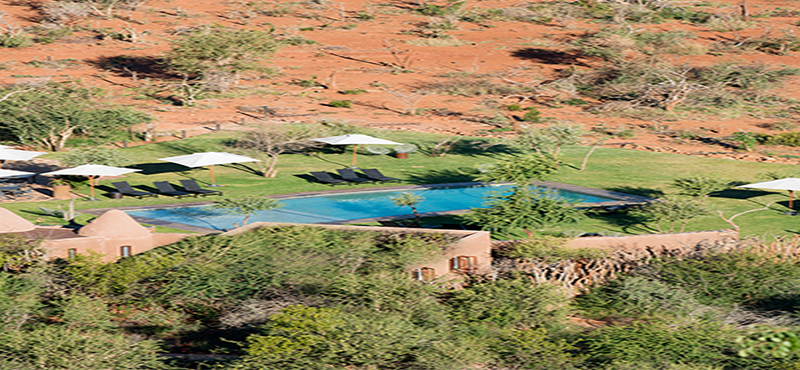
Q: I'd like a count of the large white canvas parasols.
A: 6